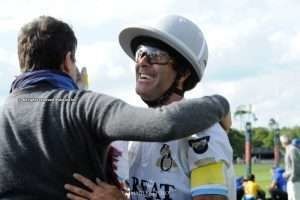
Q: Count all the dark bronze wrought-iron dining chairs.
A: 0